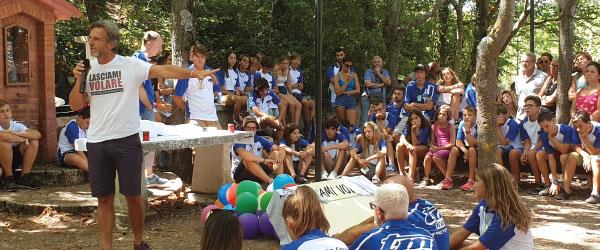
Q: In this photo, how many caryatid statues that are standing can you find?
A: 0